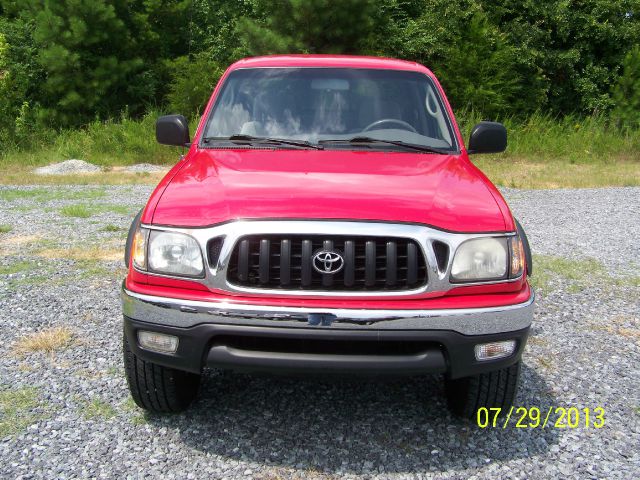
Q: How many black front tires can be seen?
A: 2